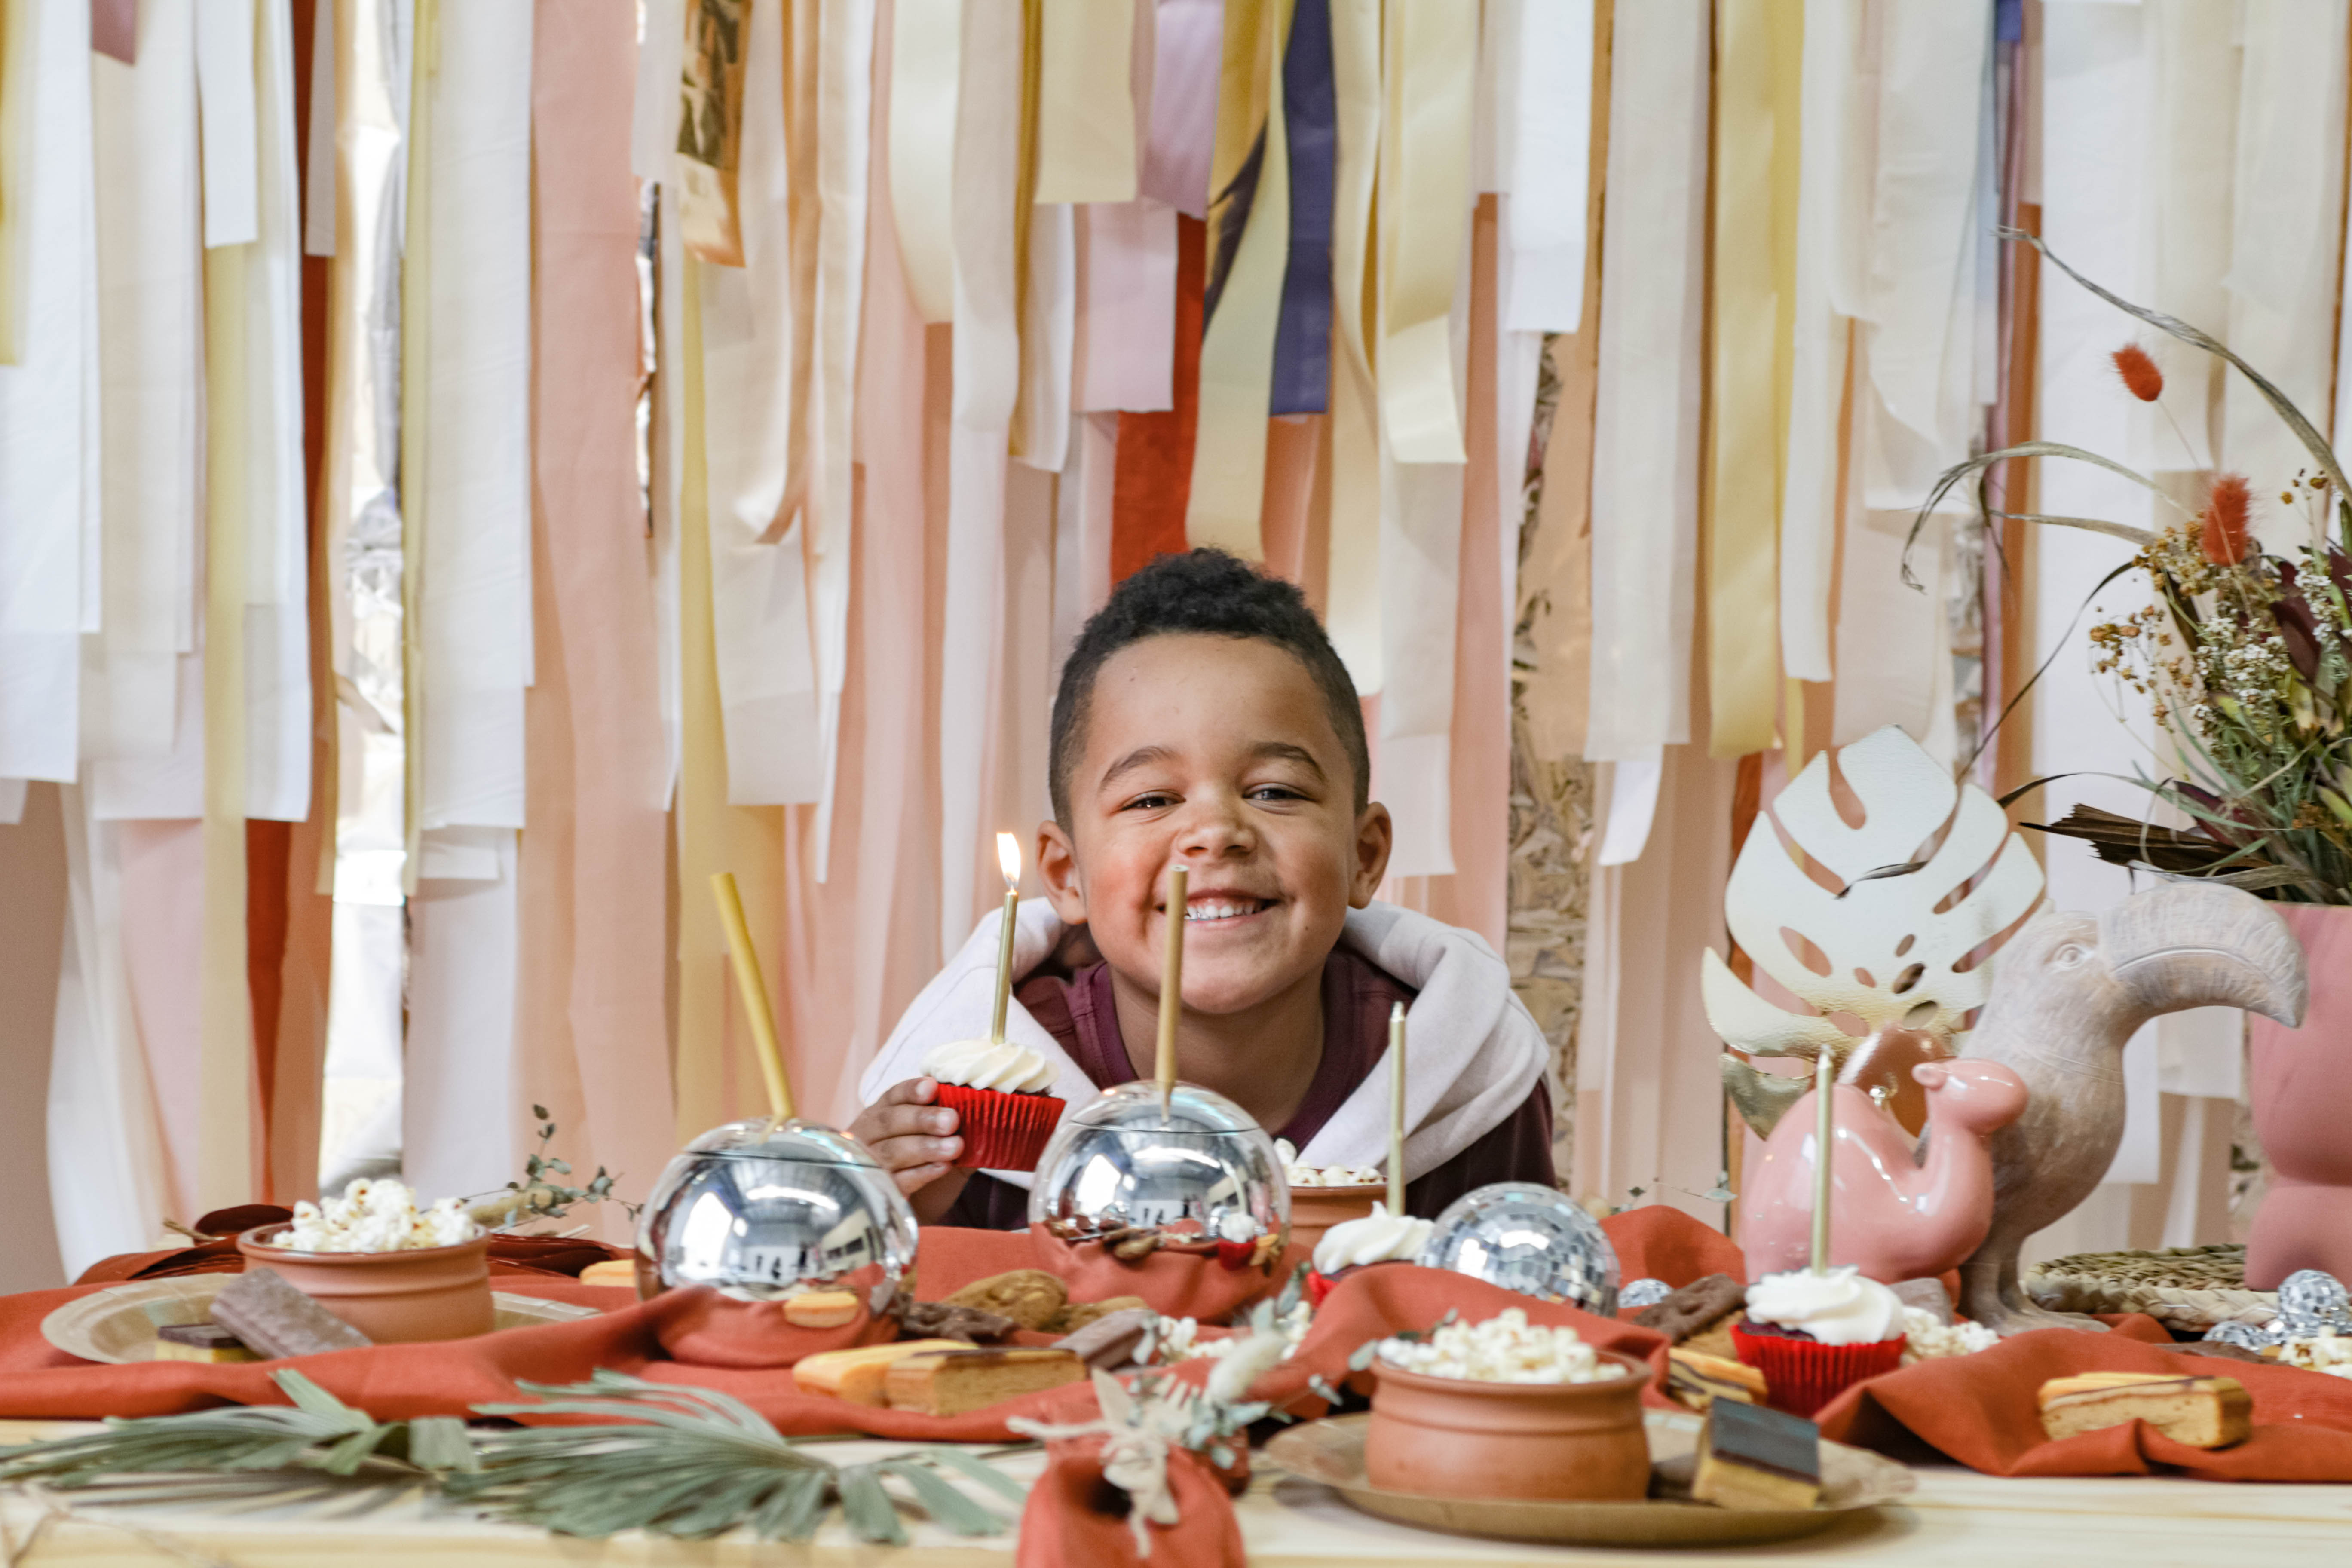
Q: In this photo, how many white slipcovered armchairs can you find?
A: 0